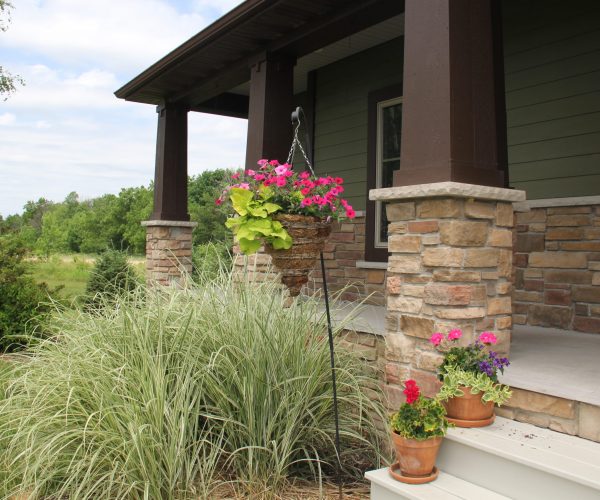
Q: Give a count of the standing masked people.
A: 0